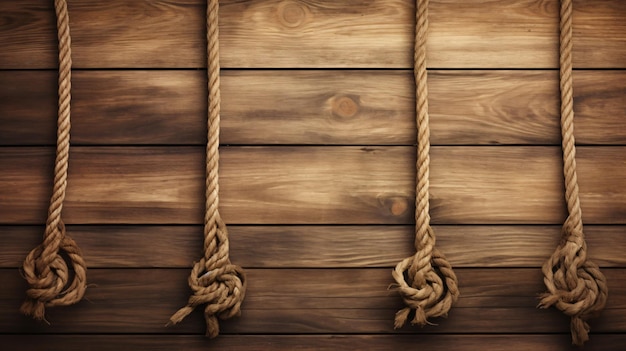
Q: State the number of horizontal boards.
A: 6